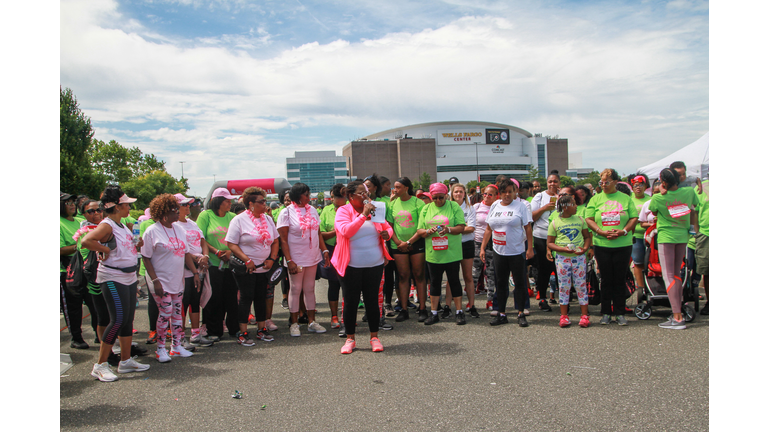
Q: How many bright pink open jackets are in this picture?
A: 1